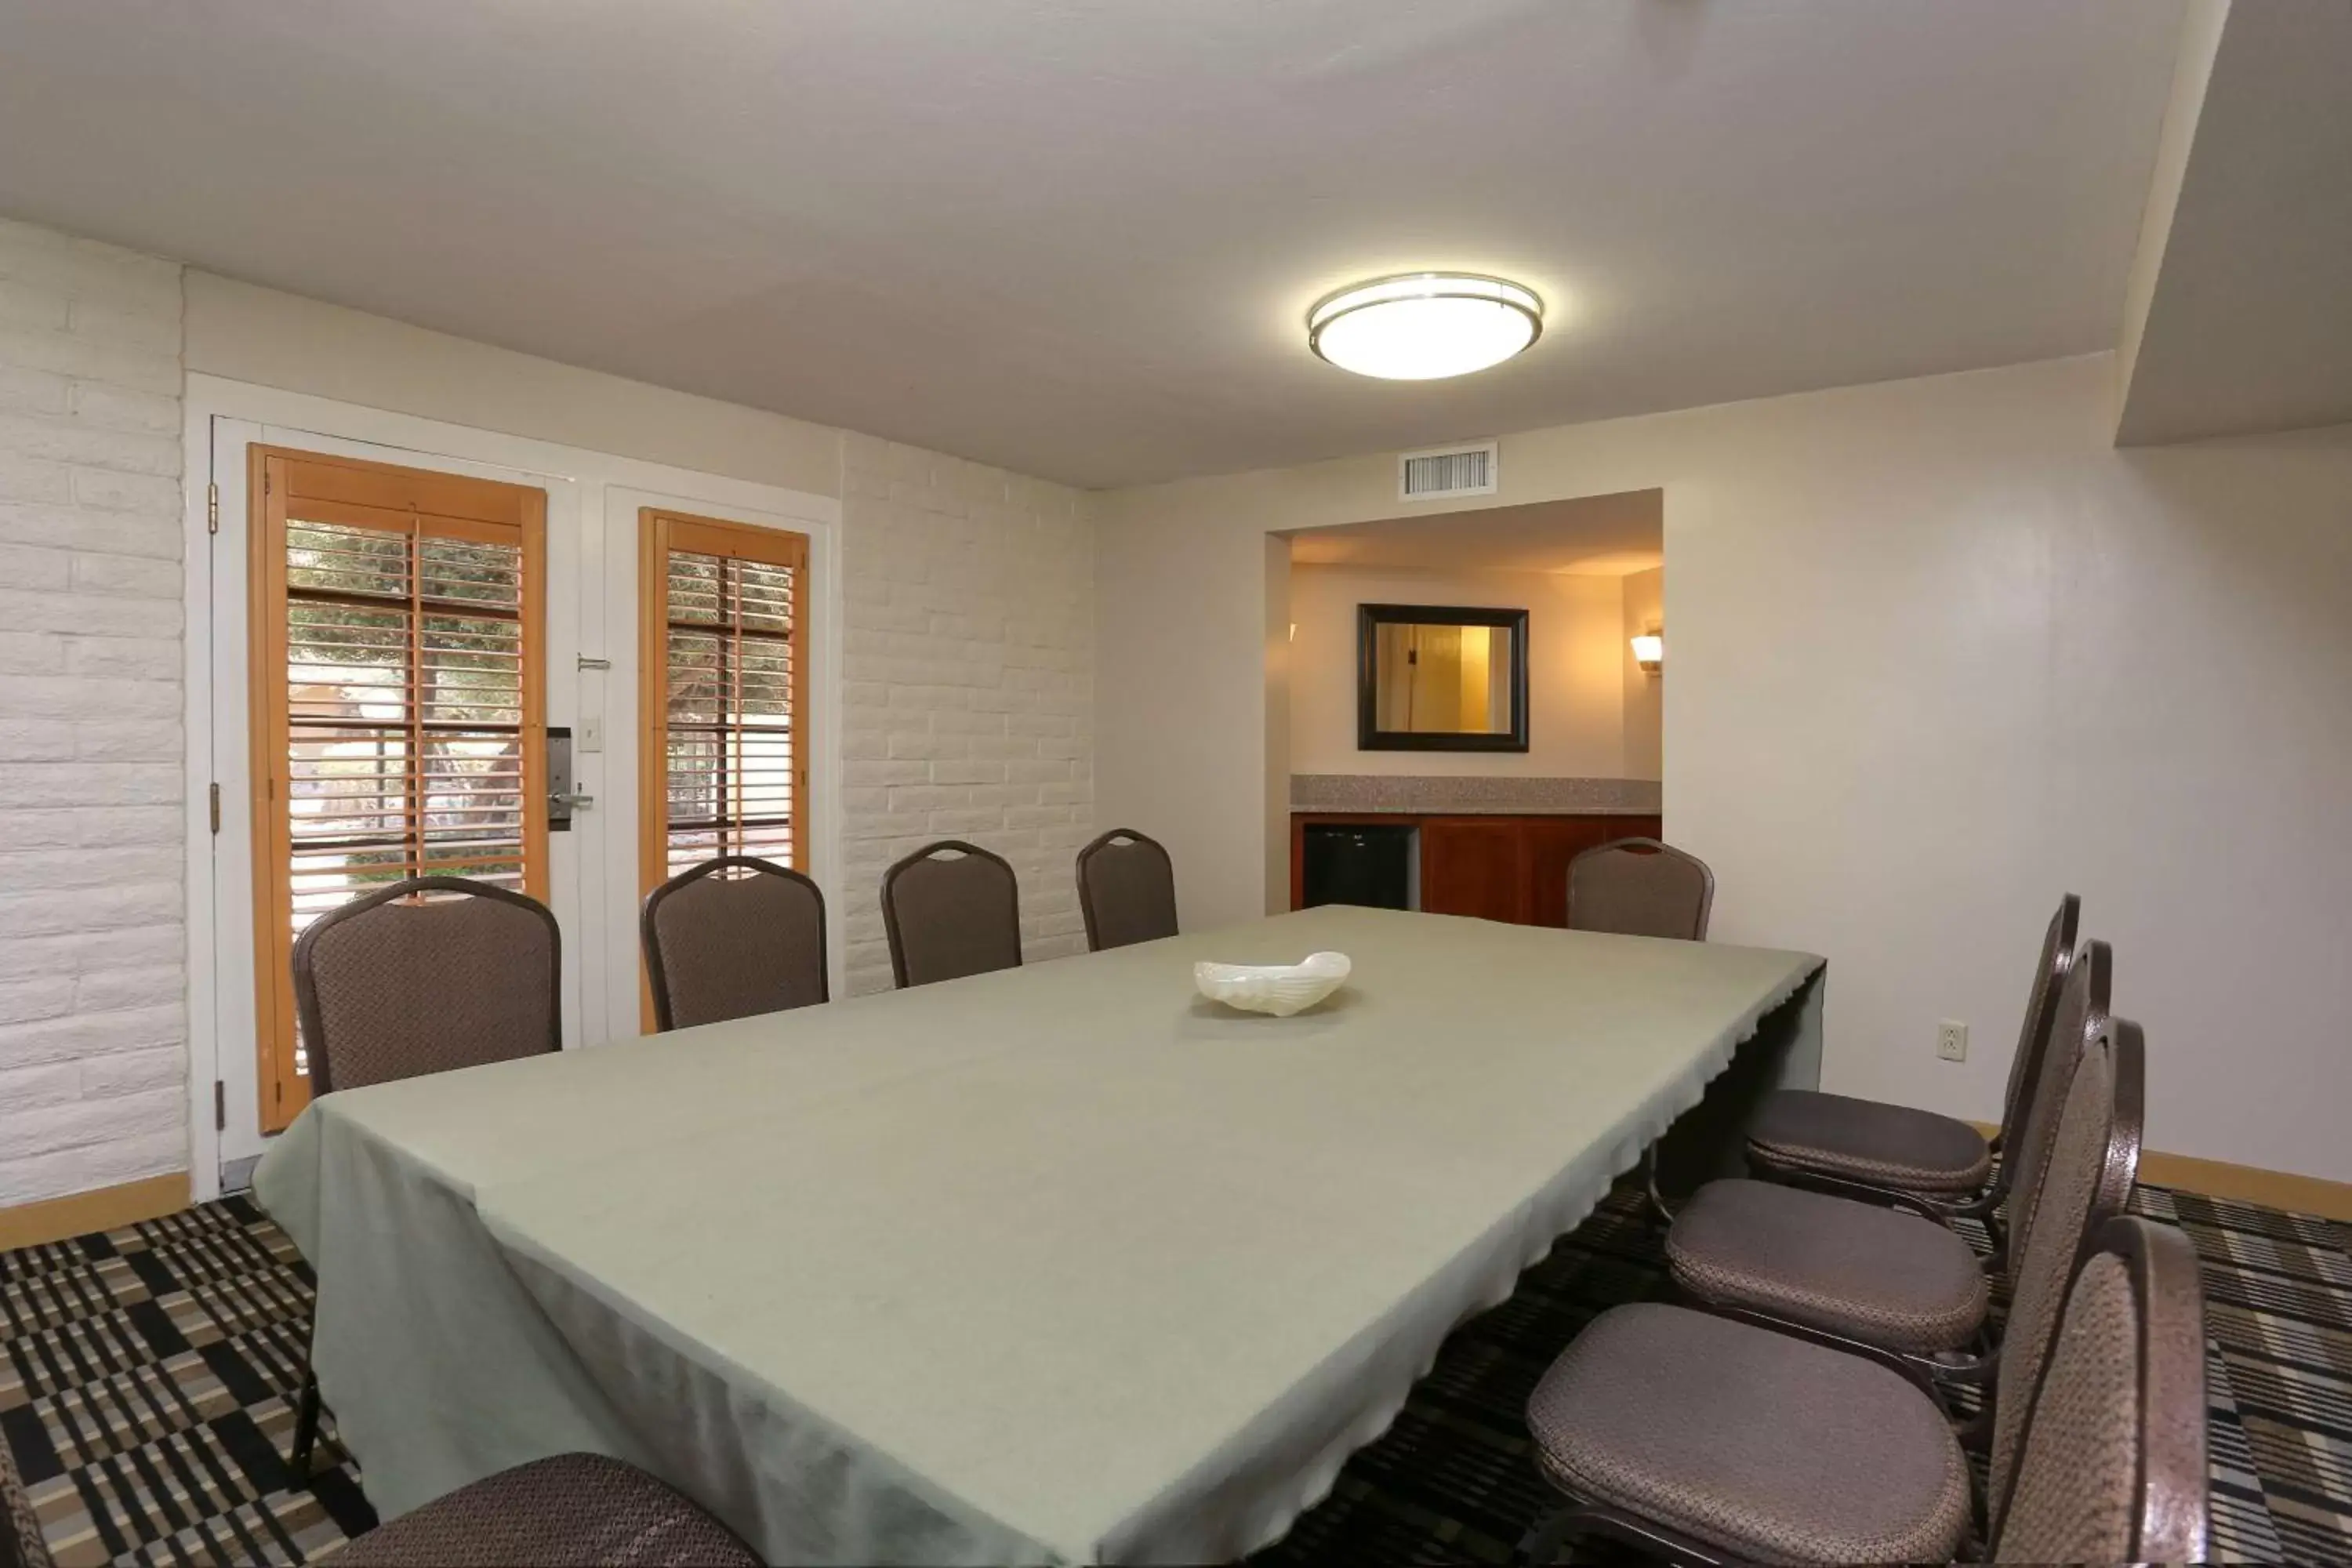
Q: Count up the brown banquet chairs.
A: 10